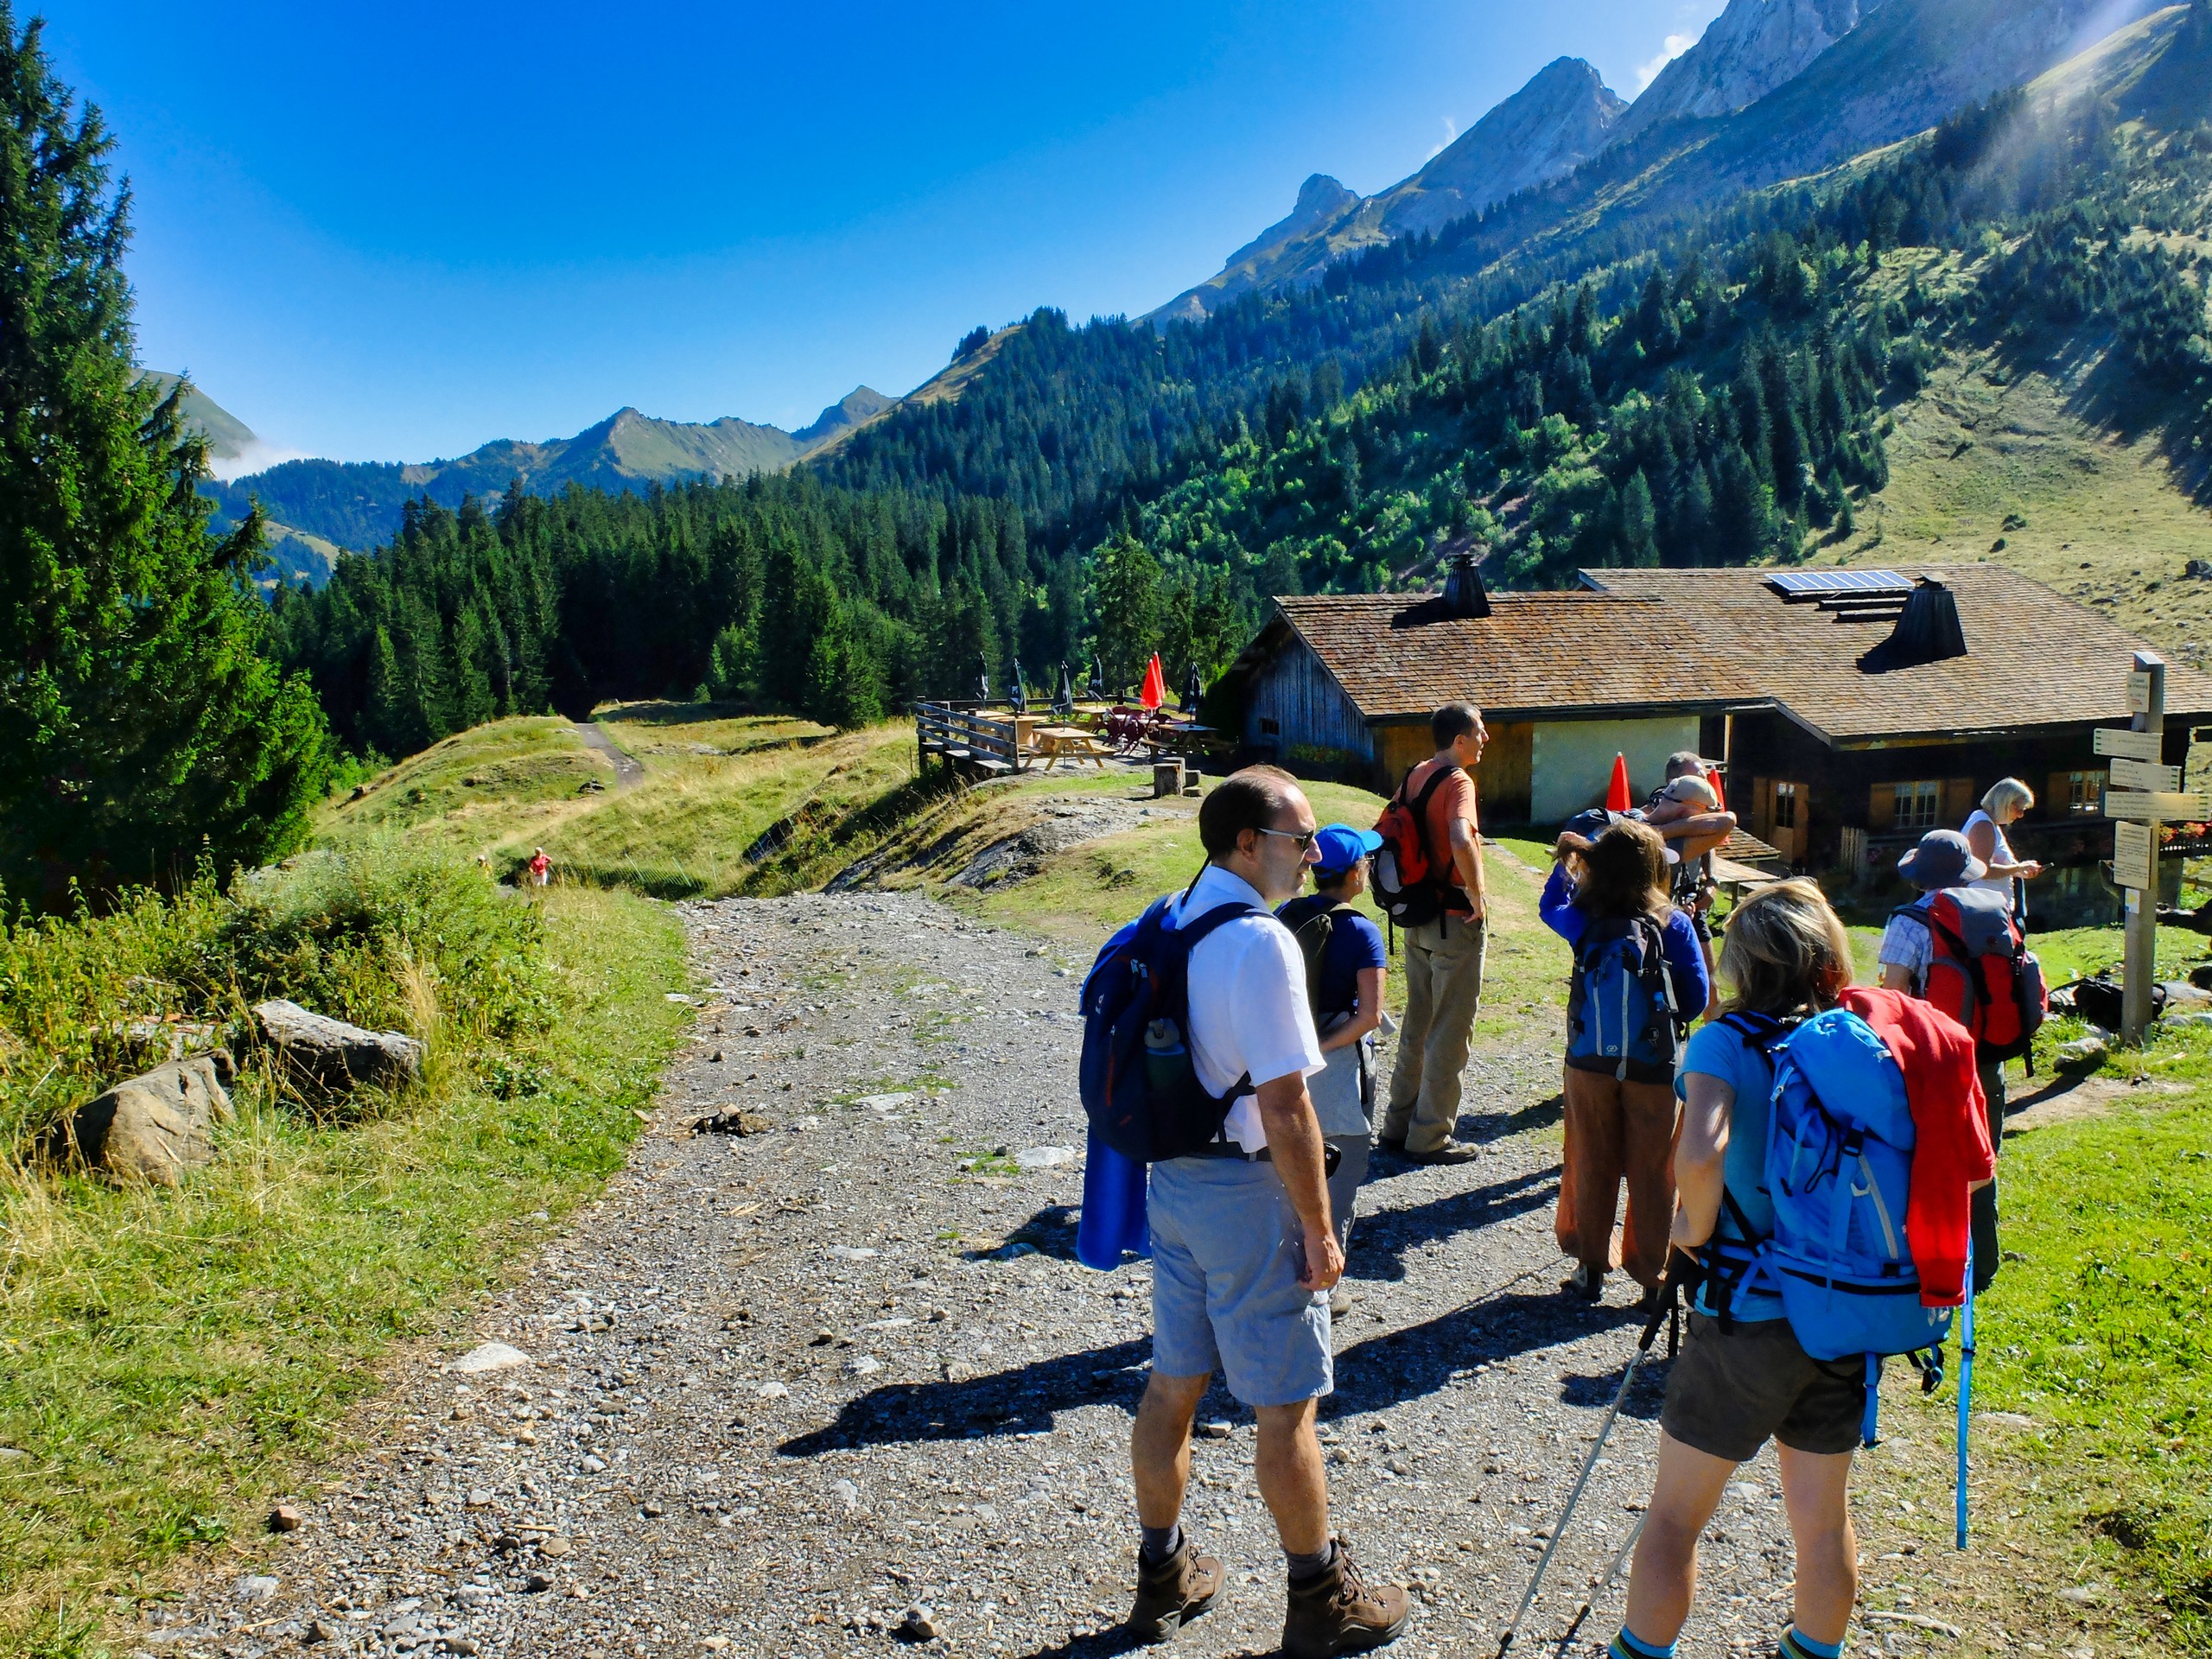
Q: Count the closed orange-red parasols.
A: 4